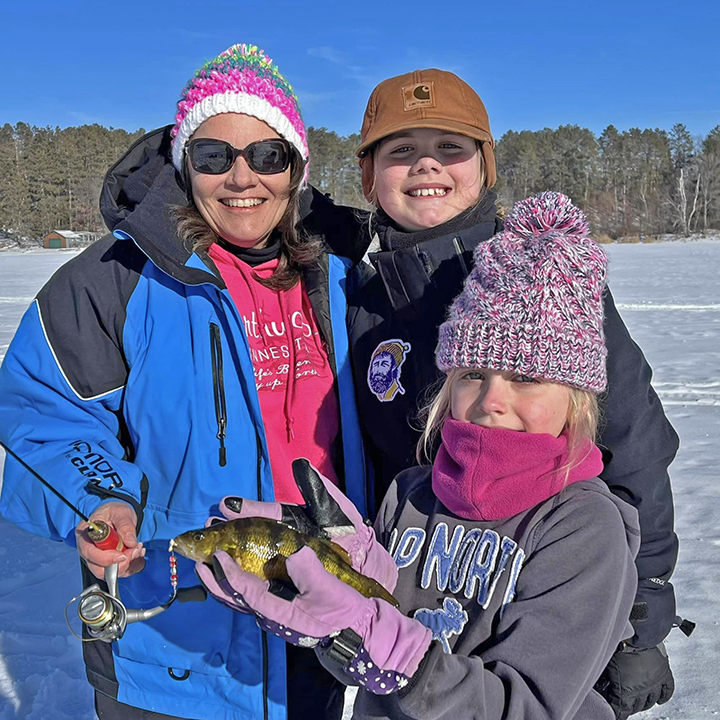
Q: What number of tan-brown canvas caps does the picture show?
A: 1